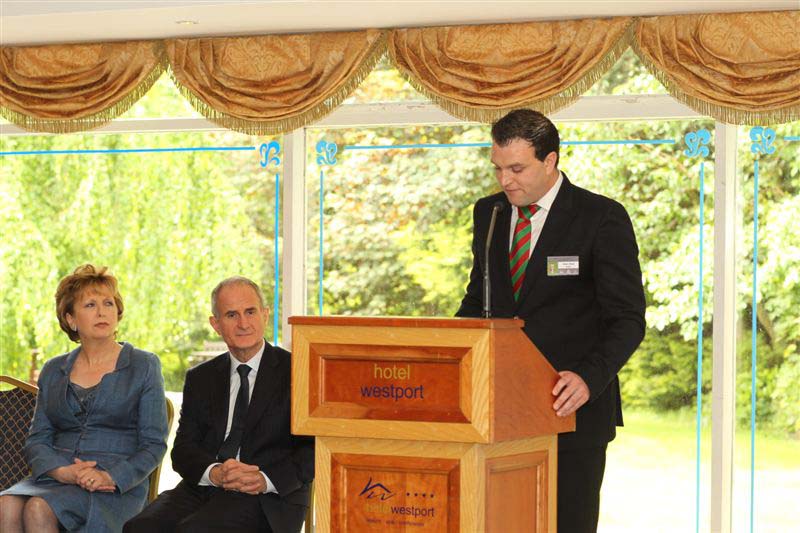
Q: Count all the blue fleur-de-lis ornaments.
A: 4